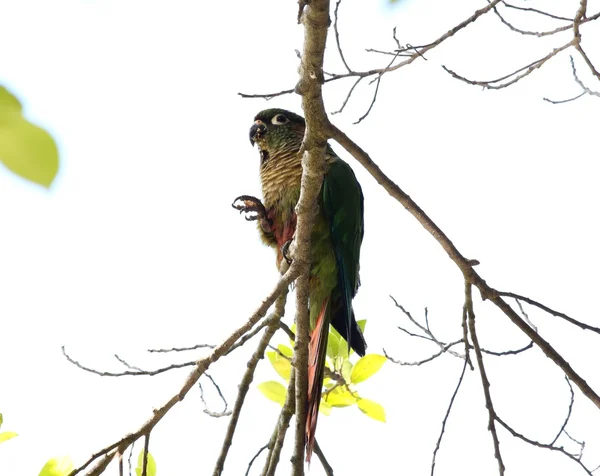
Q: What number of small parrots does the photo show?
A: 1